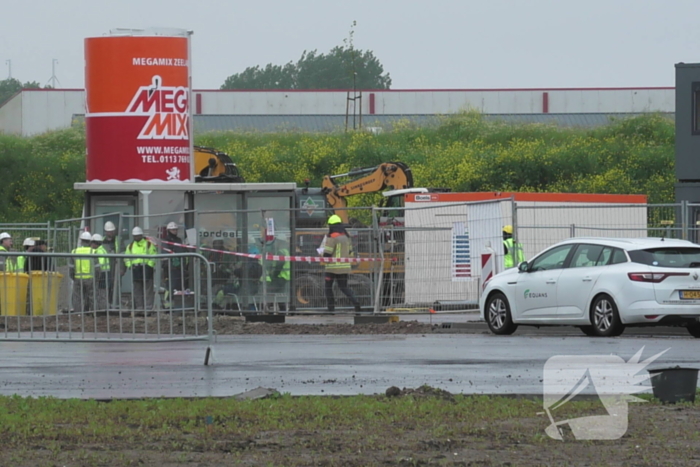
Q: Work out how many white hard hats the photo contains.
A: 7